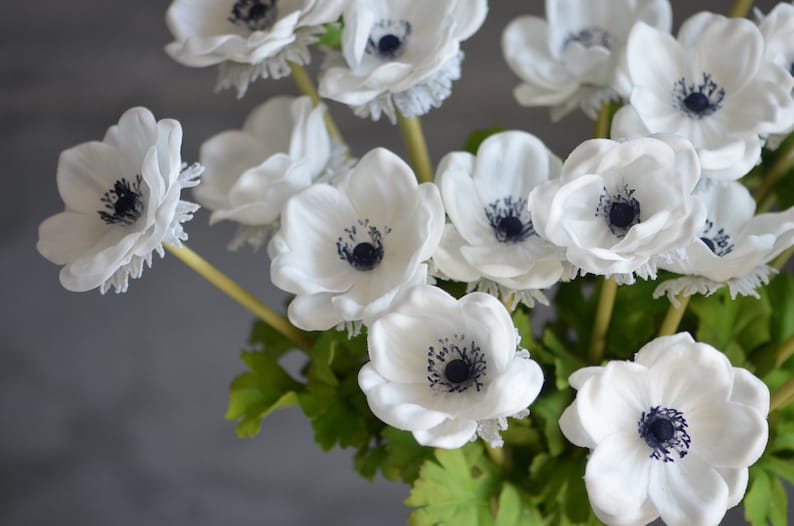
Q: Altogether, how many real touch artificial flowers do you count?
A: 13